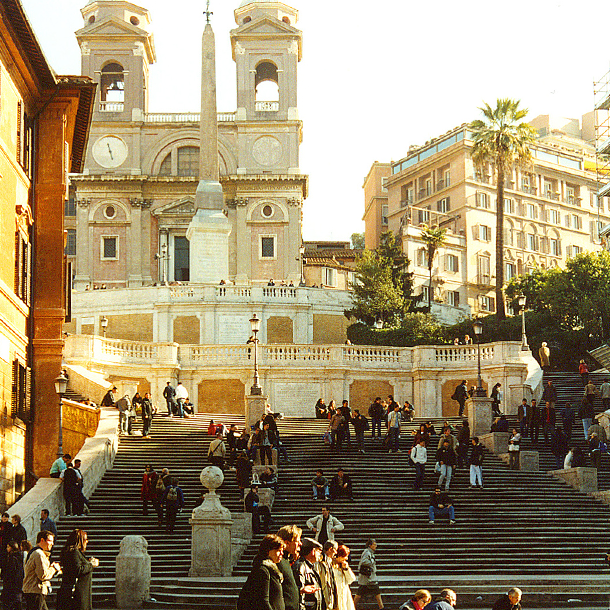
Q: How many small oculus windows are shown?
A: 6